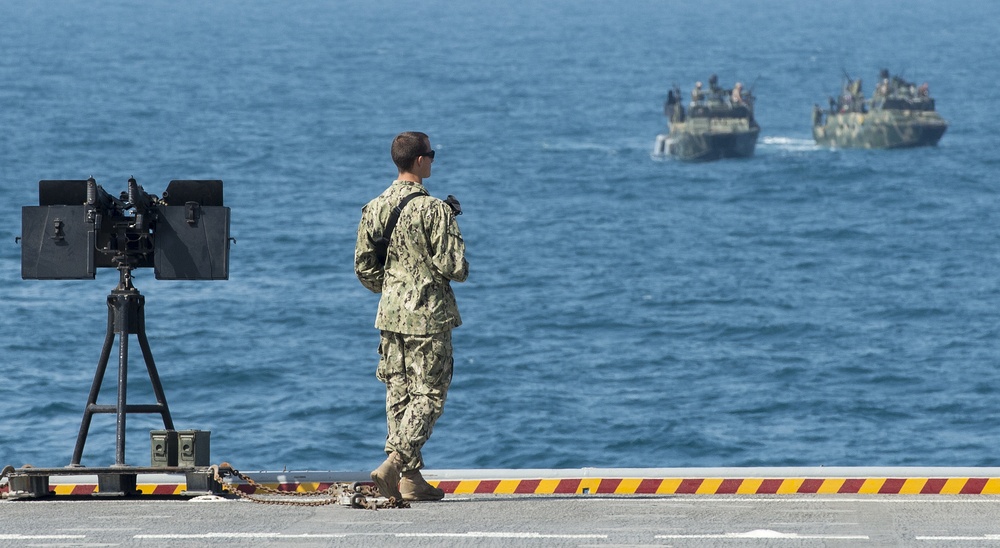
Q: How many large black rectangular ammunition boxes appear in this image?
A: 2